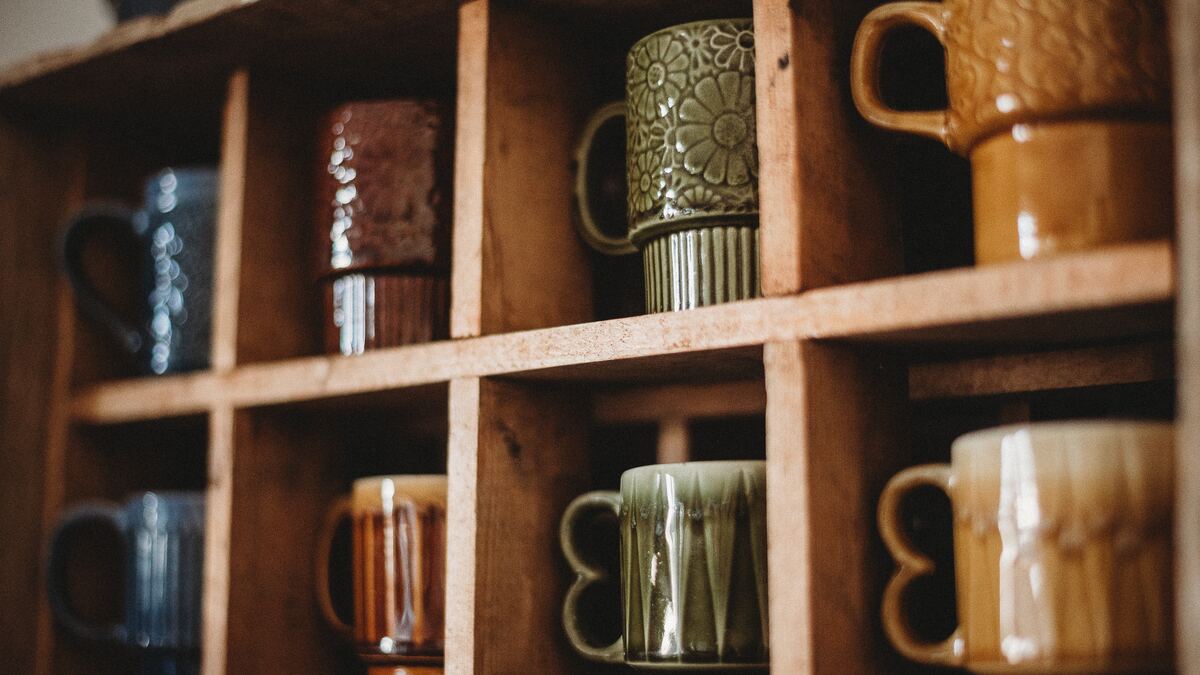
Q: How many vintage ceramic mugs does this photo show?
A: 8